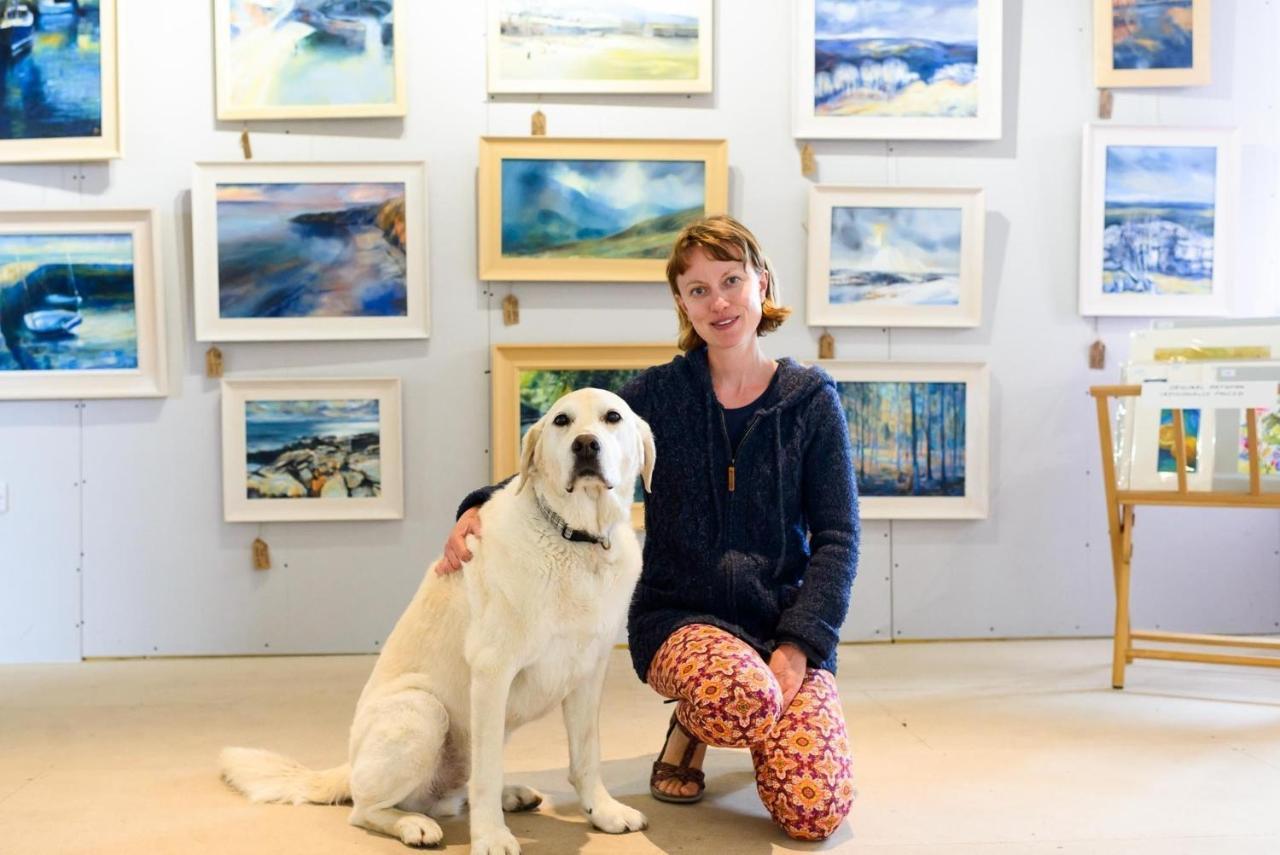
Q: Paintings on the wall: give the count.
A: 13